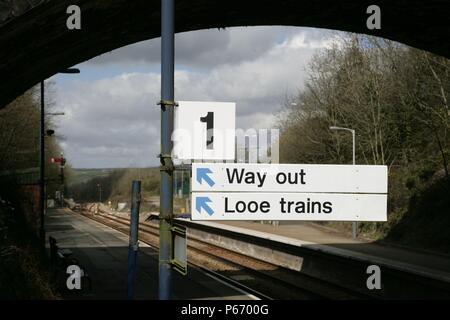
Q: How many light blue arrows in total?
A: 2